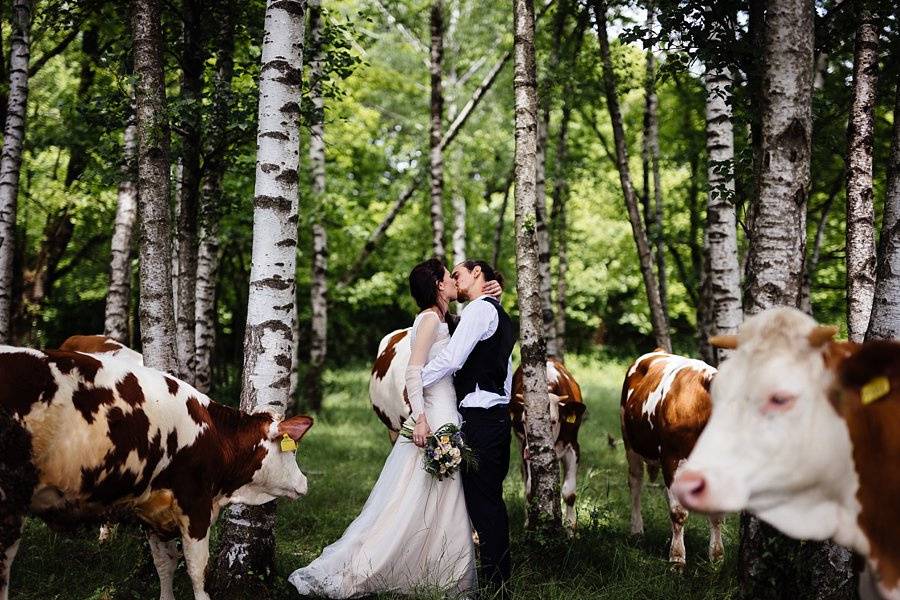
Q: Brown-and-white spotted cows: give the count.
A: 6